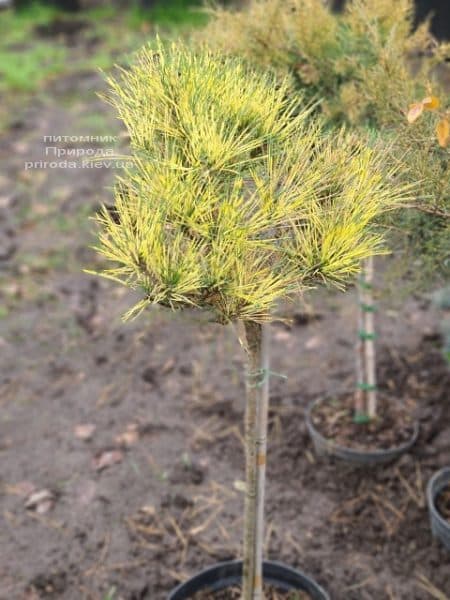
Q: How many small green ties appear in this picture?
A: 6